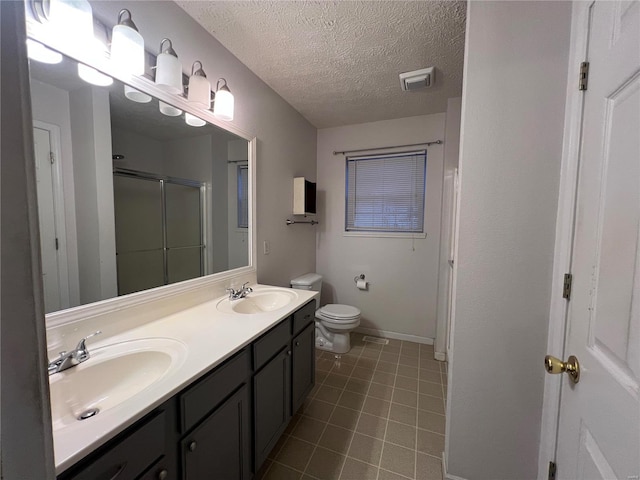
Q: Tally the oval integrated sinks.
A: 2